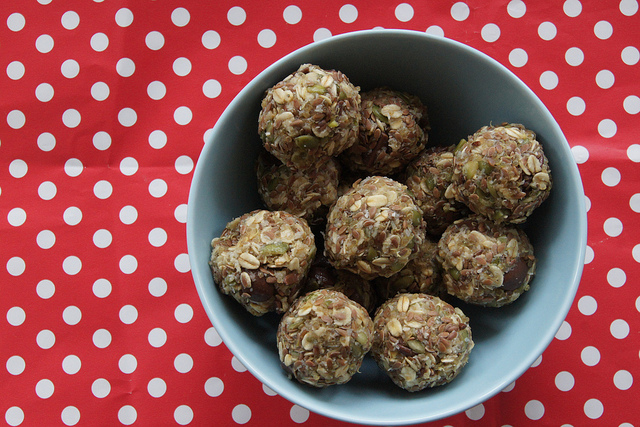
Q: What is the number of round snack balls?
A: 12